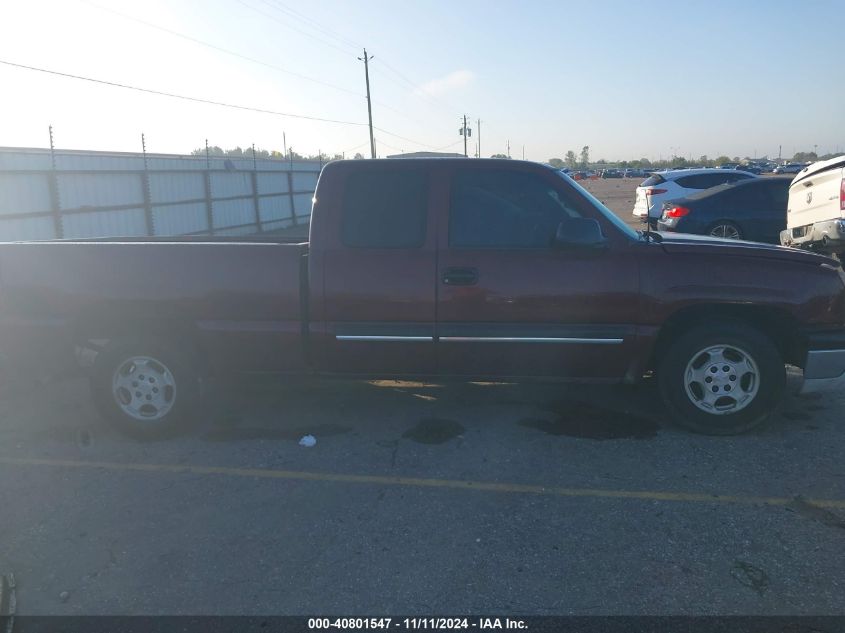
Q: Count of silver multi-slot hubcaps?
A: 2